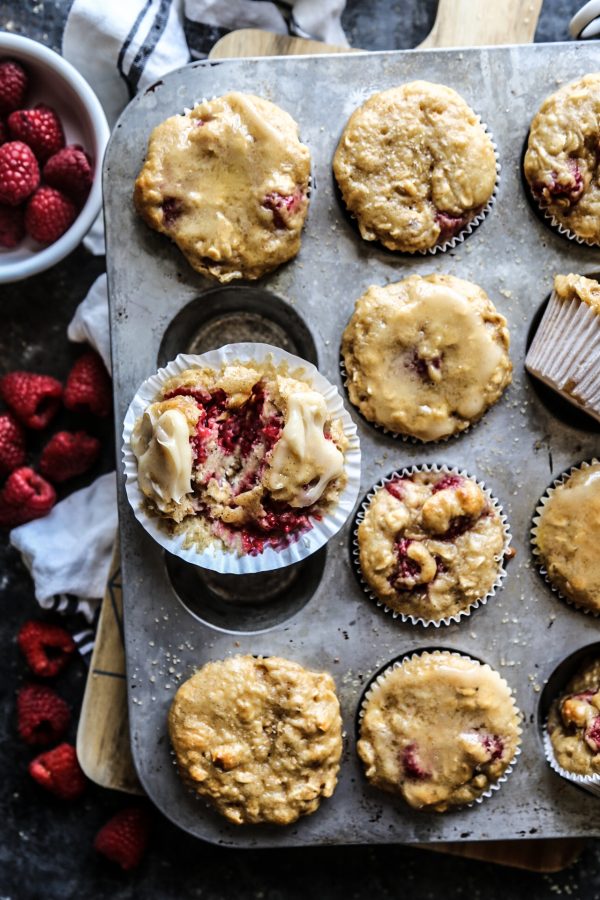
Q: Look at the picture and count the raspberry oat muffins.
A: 11